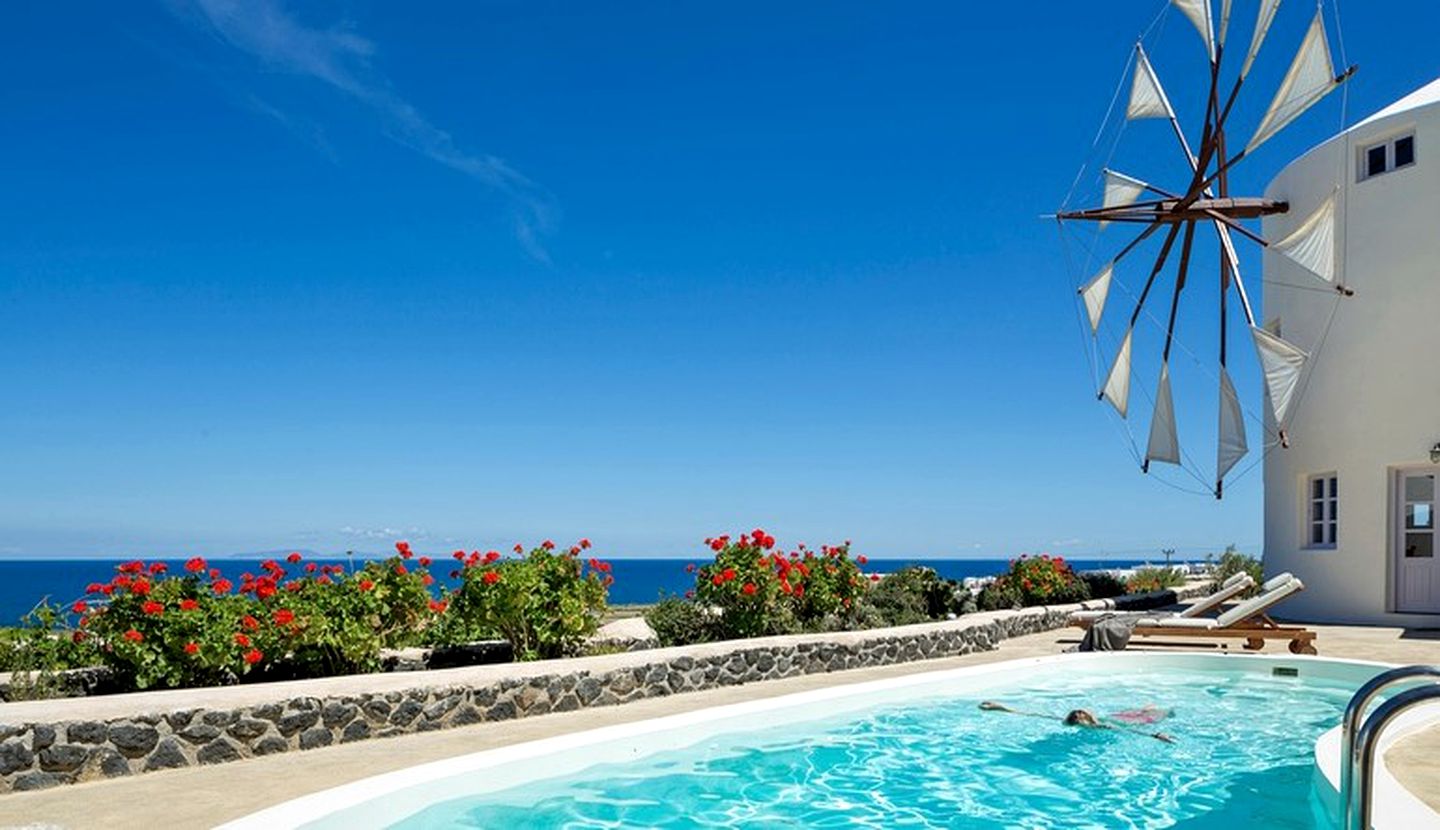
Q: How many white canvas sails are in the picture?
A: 12